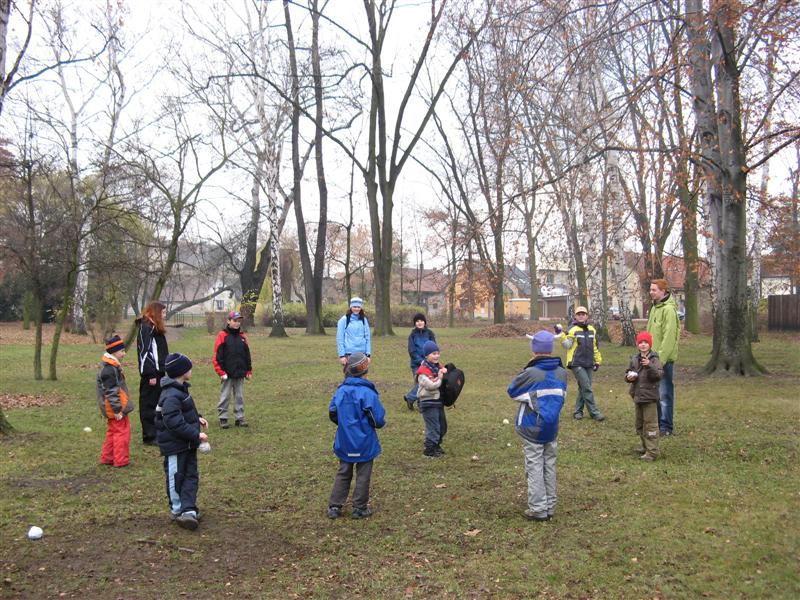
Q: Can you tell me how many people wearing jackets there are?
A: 12